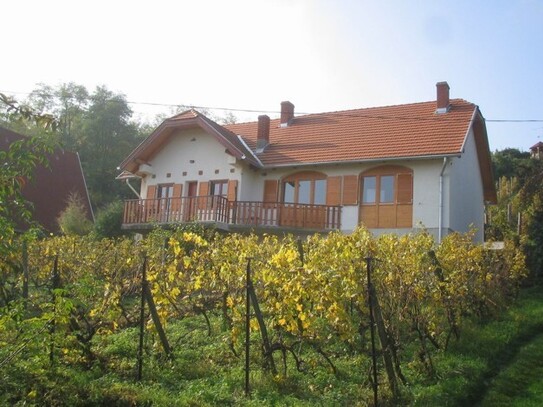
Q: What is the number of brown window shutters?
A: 8